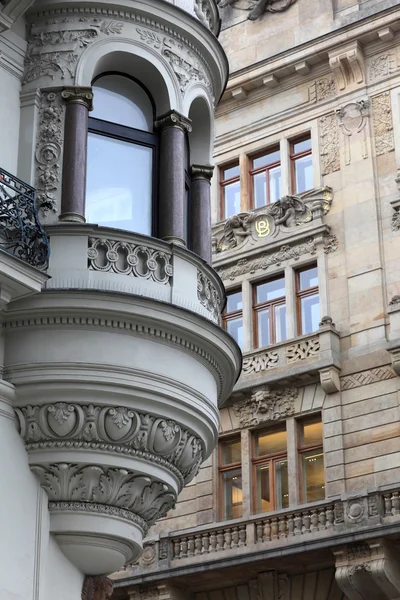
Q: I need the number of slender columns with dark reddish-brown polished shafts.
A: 3